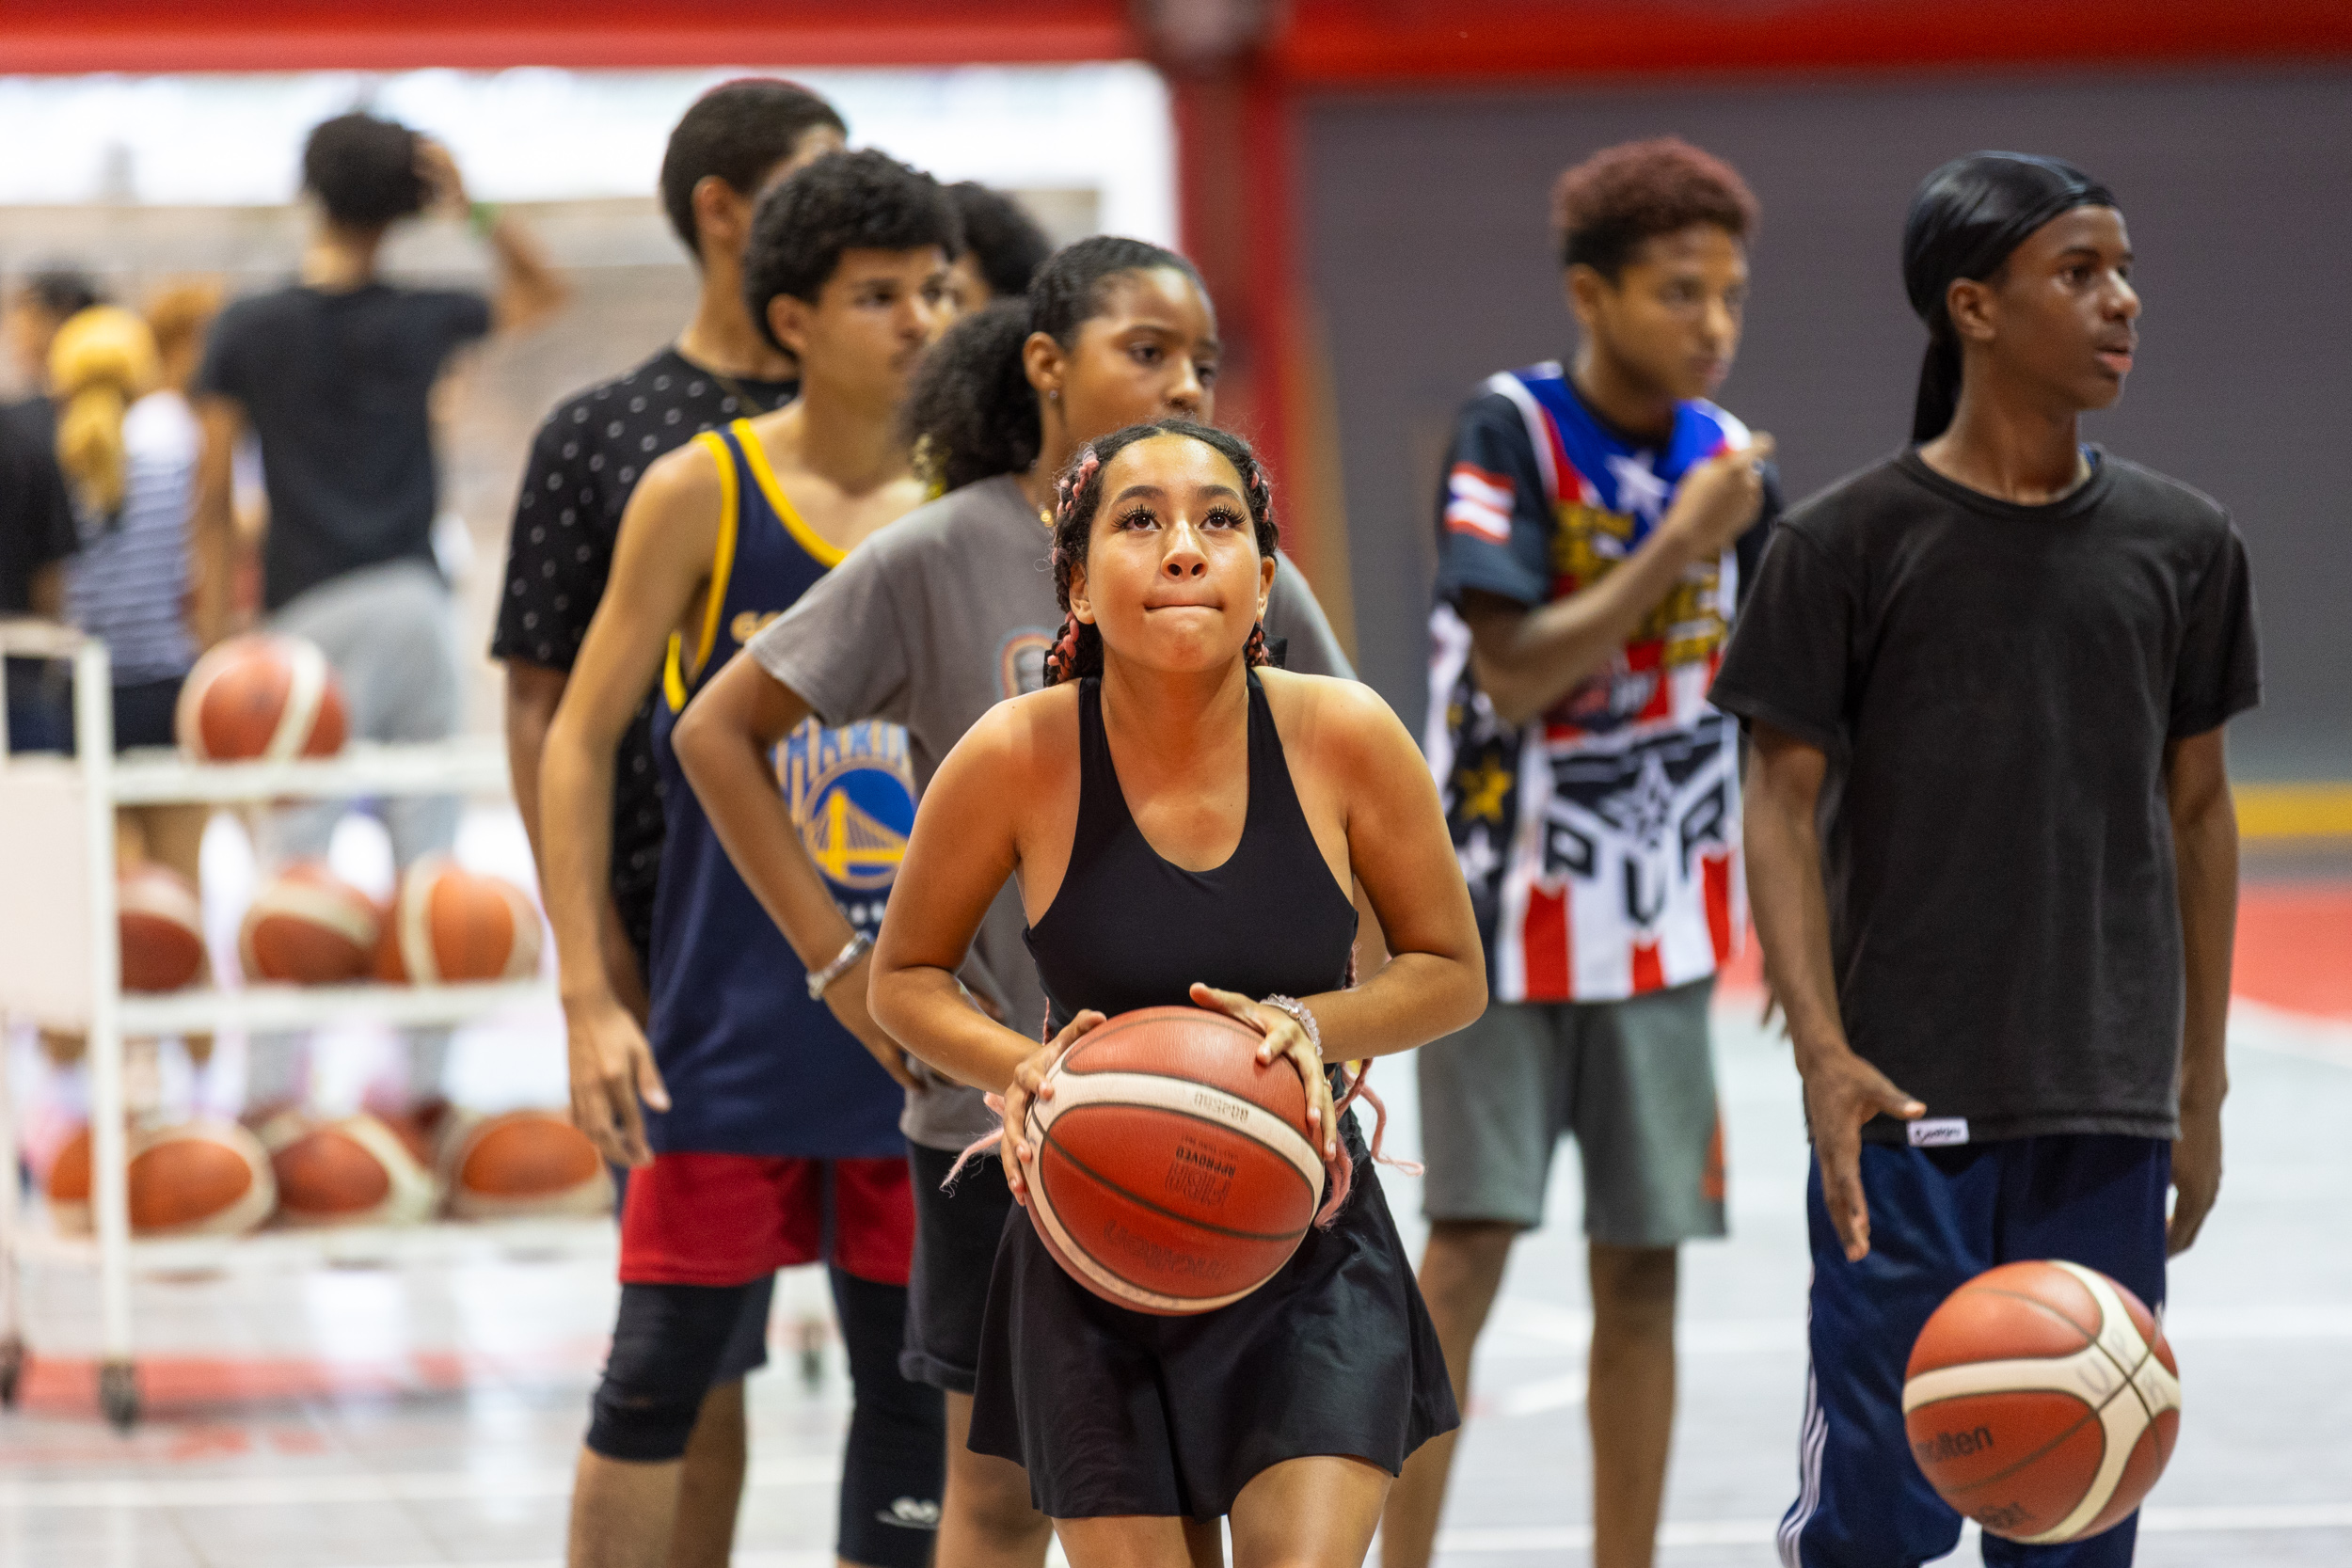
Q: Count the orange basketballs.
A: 10